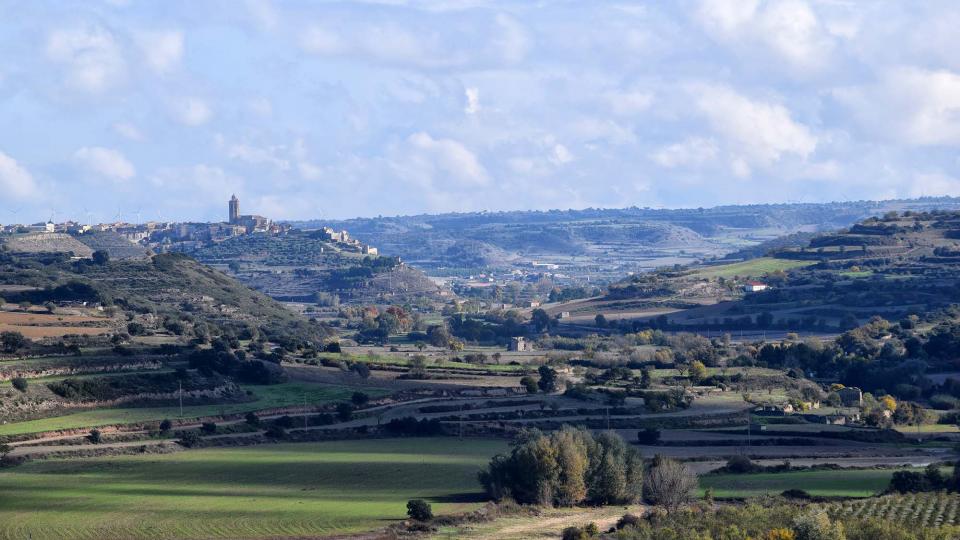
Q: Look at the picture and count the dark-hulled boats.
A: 0